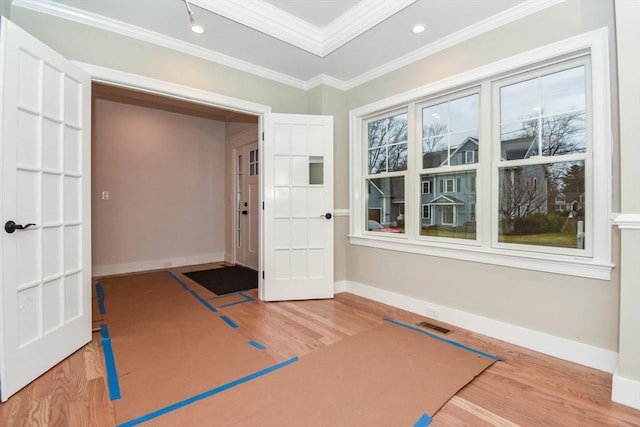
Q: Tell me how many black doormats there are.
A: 1